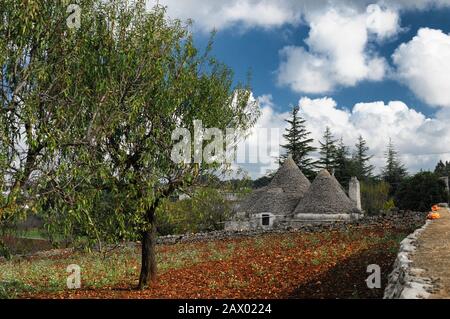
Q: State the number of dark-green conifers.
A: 5